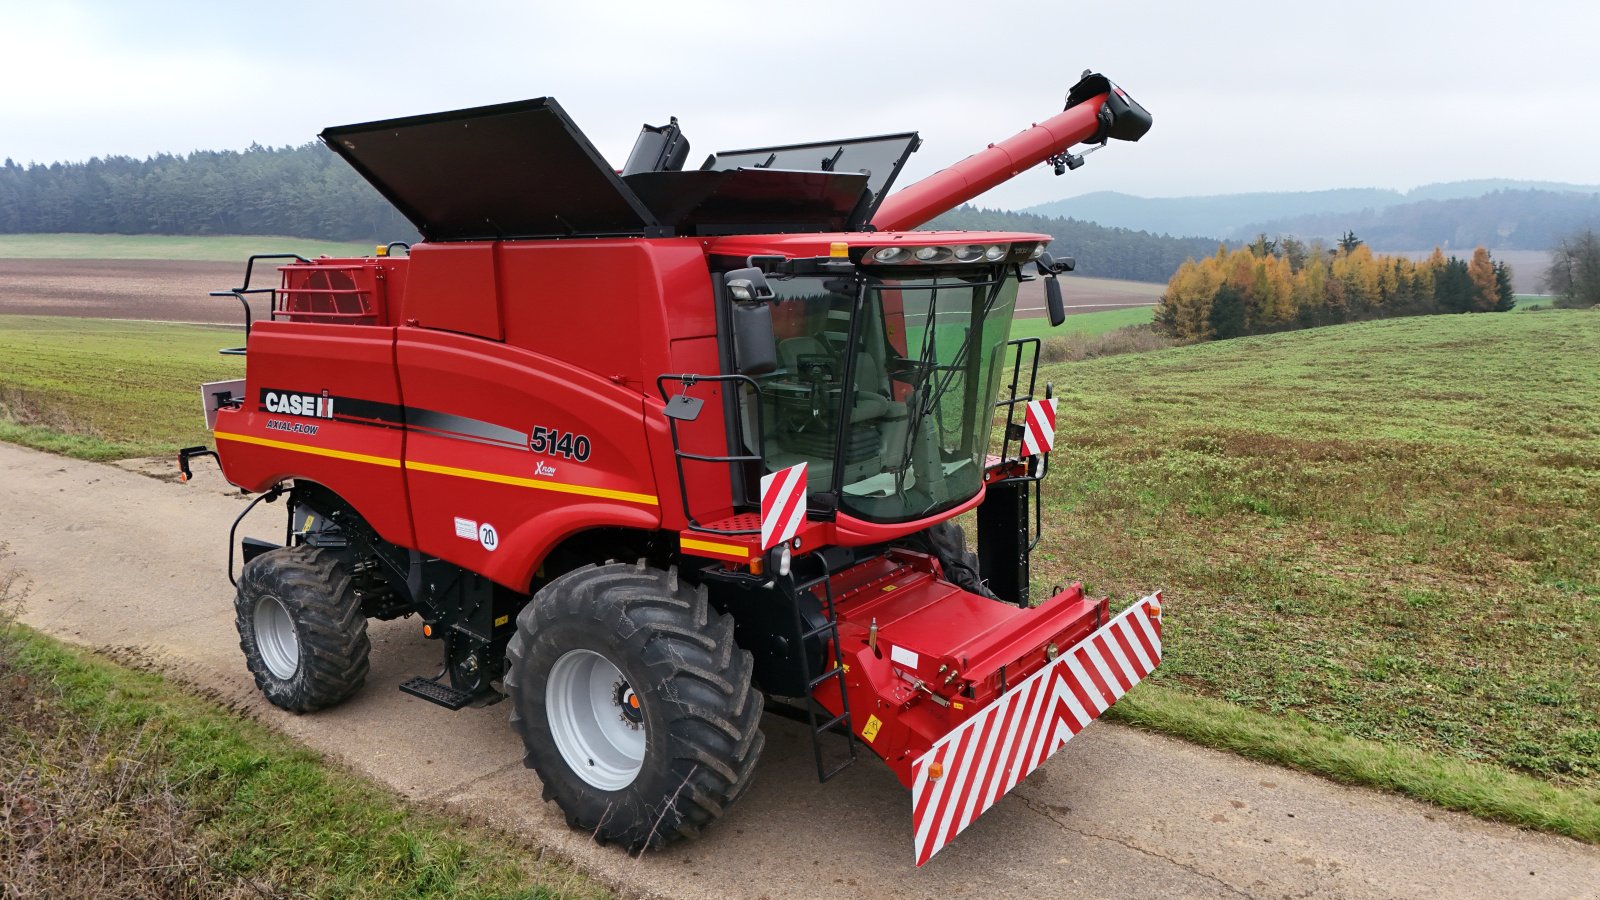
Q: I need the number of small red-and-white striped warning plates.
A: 2